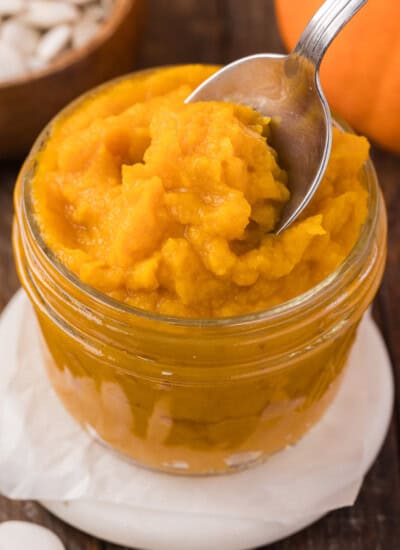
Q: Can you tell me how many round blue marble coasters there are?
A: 0